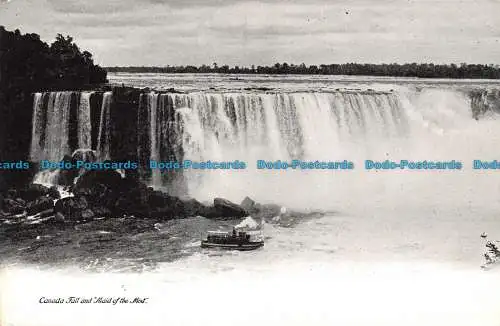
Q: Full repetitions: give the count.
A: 4